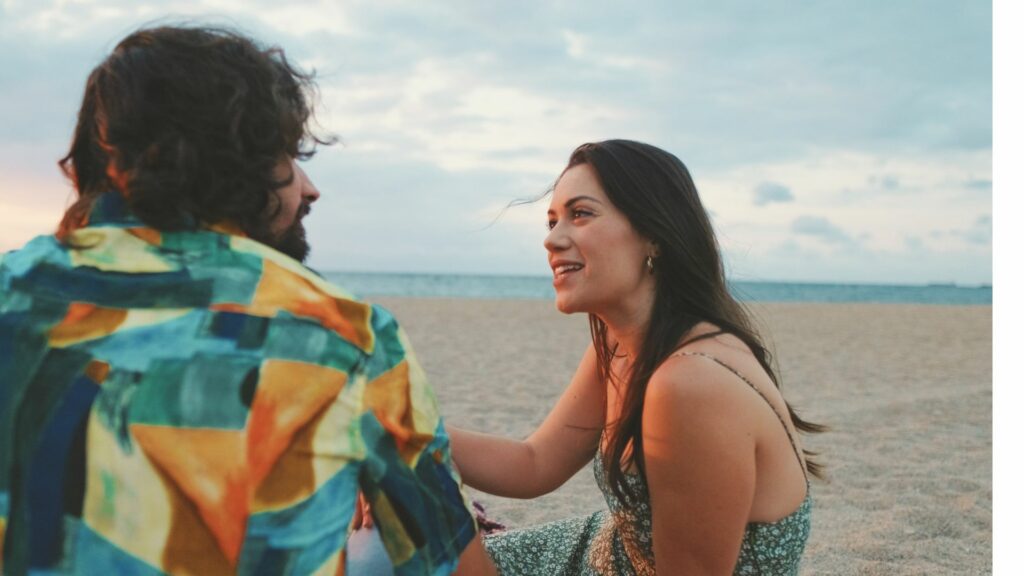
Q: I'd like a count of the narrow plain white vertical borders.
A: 1